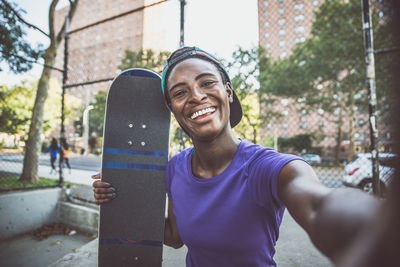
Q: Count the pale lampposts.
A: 1